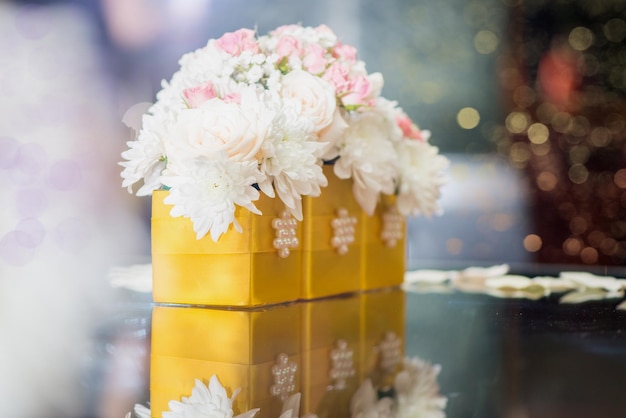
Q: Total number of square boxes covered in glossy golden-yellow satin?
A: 3